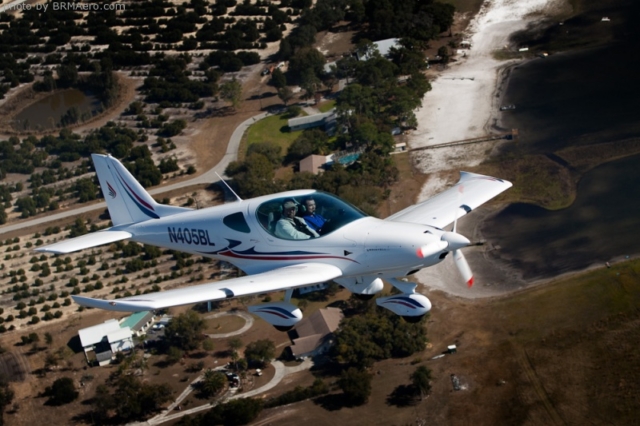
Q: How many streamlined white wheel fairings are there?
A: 3